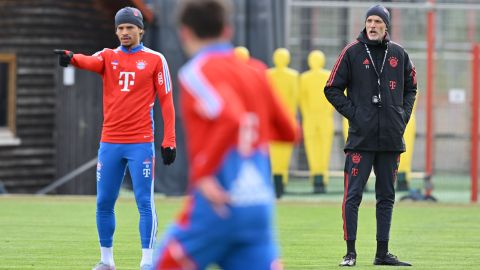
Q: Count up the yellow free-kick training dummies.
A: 5